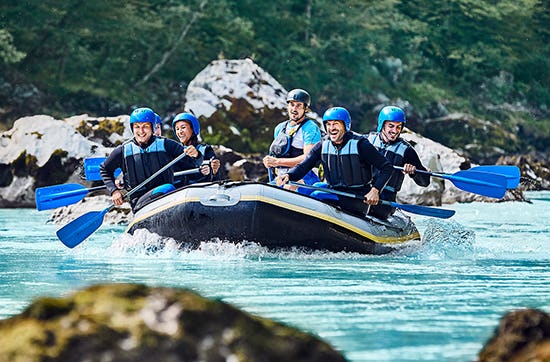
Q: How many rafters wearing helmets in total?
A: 6